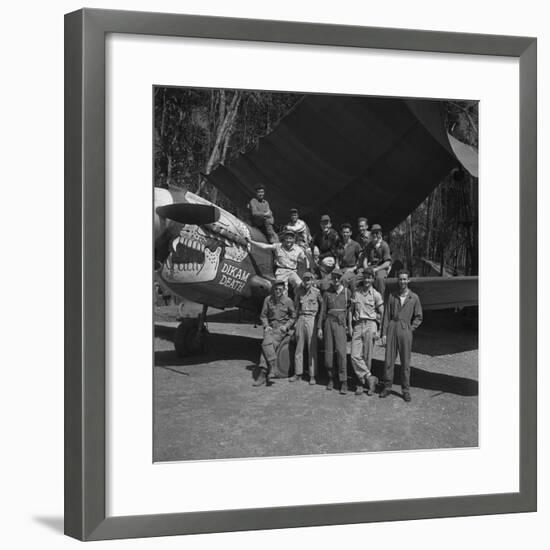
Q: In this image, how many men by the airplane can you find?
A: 12